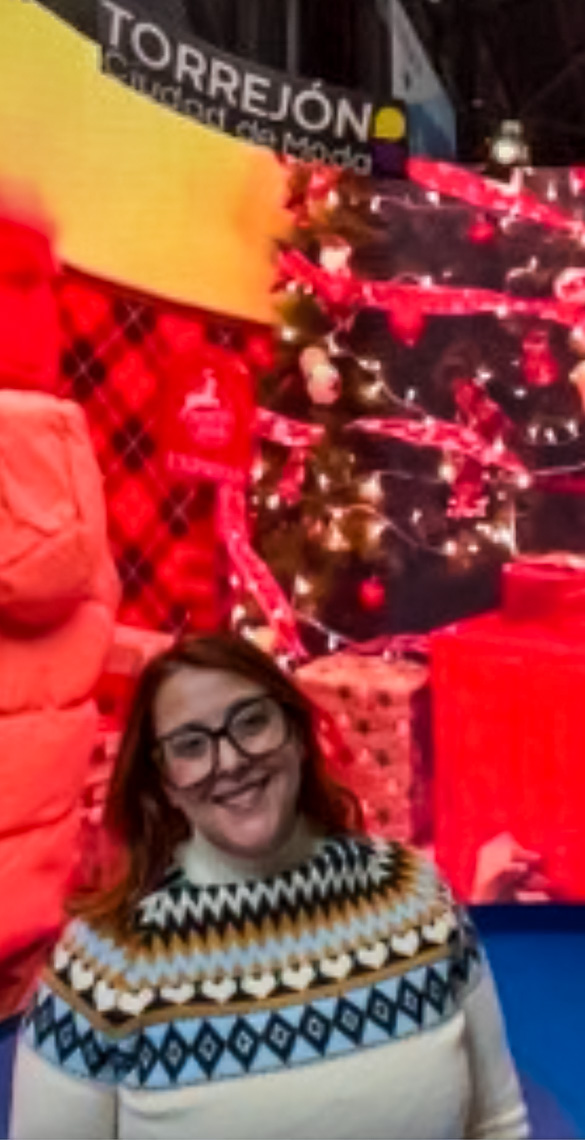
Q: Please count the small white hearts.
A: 12